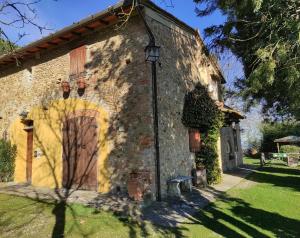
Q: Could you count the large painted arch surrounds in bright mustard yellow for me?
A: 1